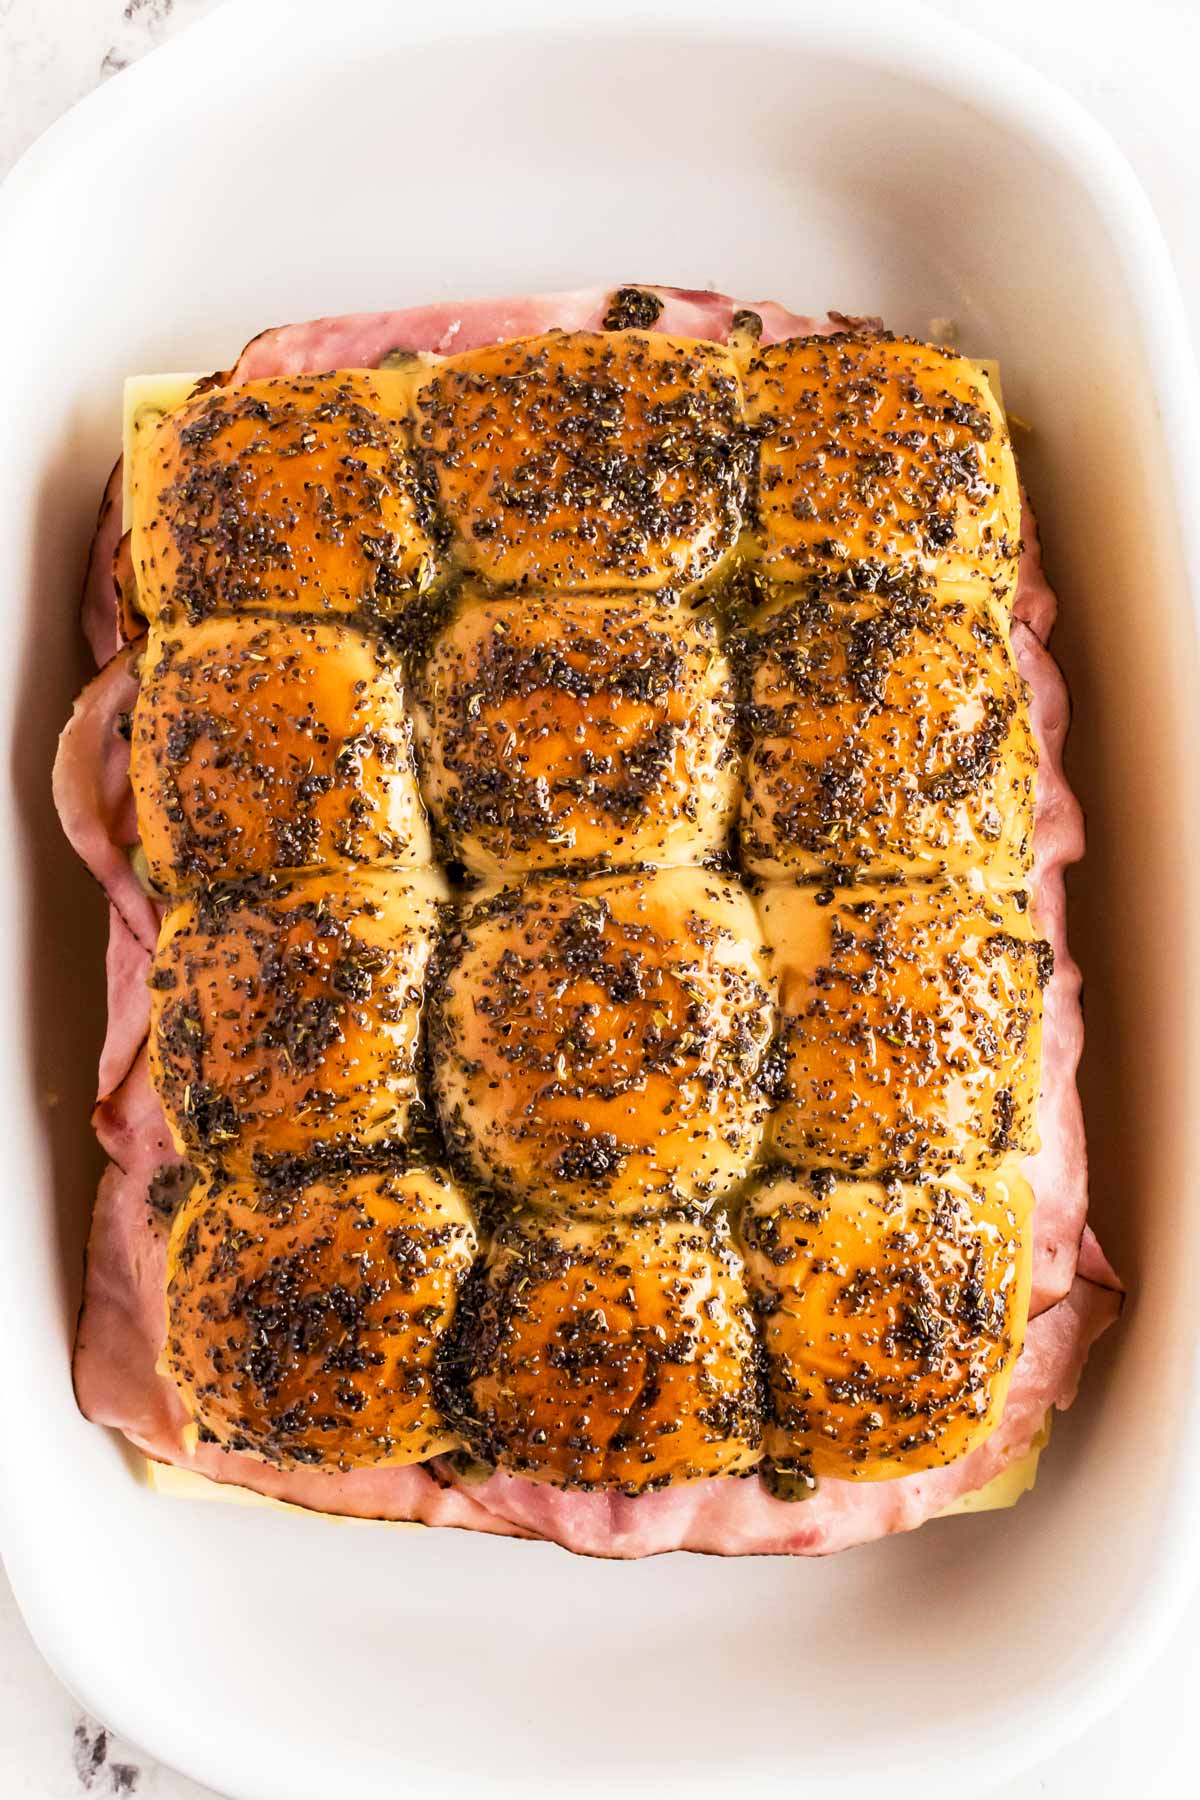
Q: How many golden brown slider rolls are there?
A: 12